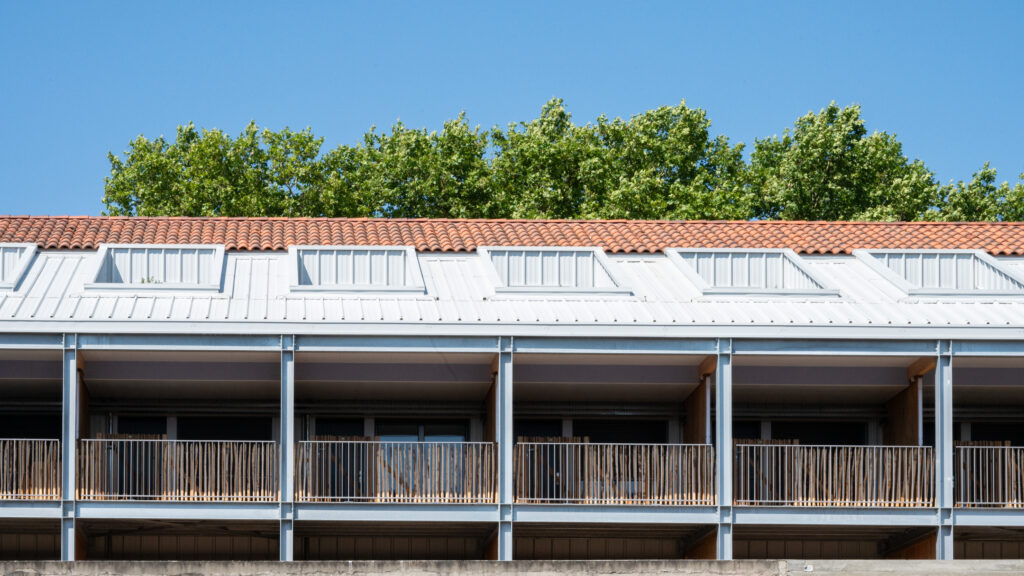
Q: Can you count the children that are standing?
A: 0